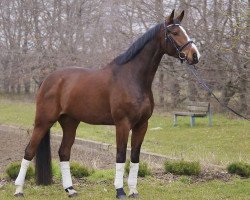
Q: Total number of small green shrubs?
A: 5